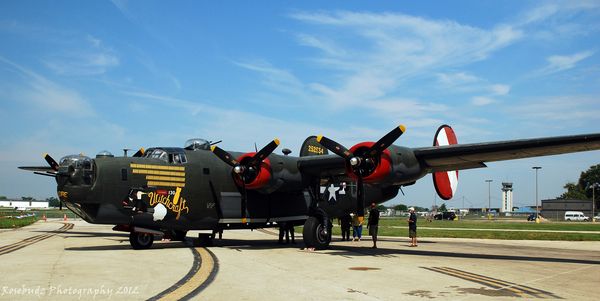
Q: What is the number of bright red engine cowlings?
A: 2